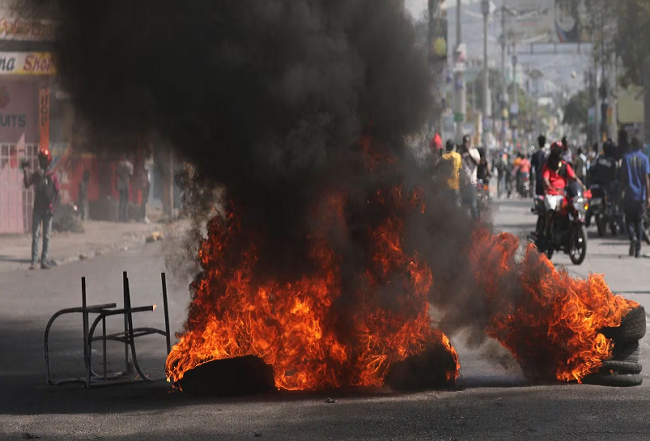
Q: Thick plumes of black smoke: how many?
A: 1